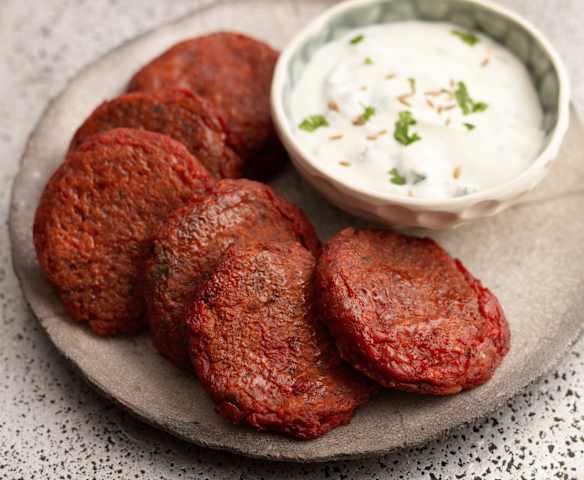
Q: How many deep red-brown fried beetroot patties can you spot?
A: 6